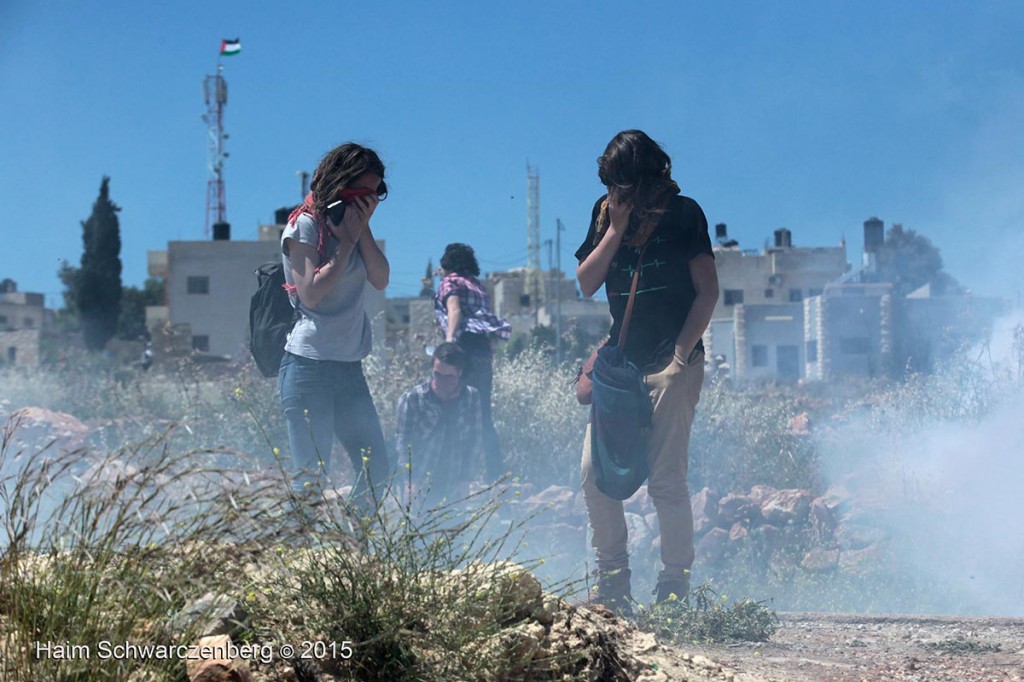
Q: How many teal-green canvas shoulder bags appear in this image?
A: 1